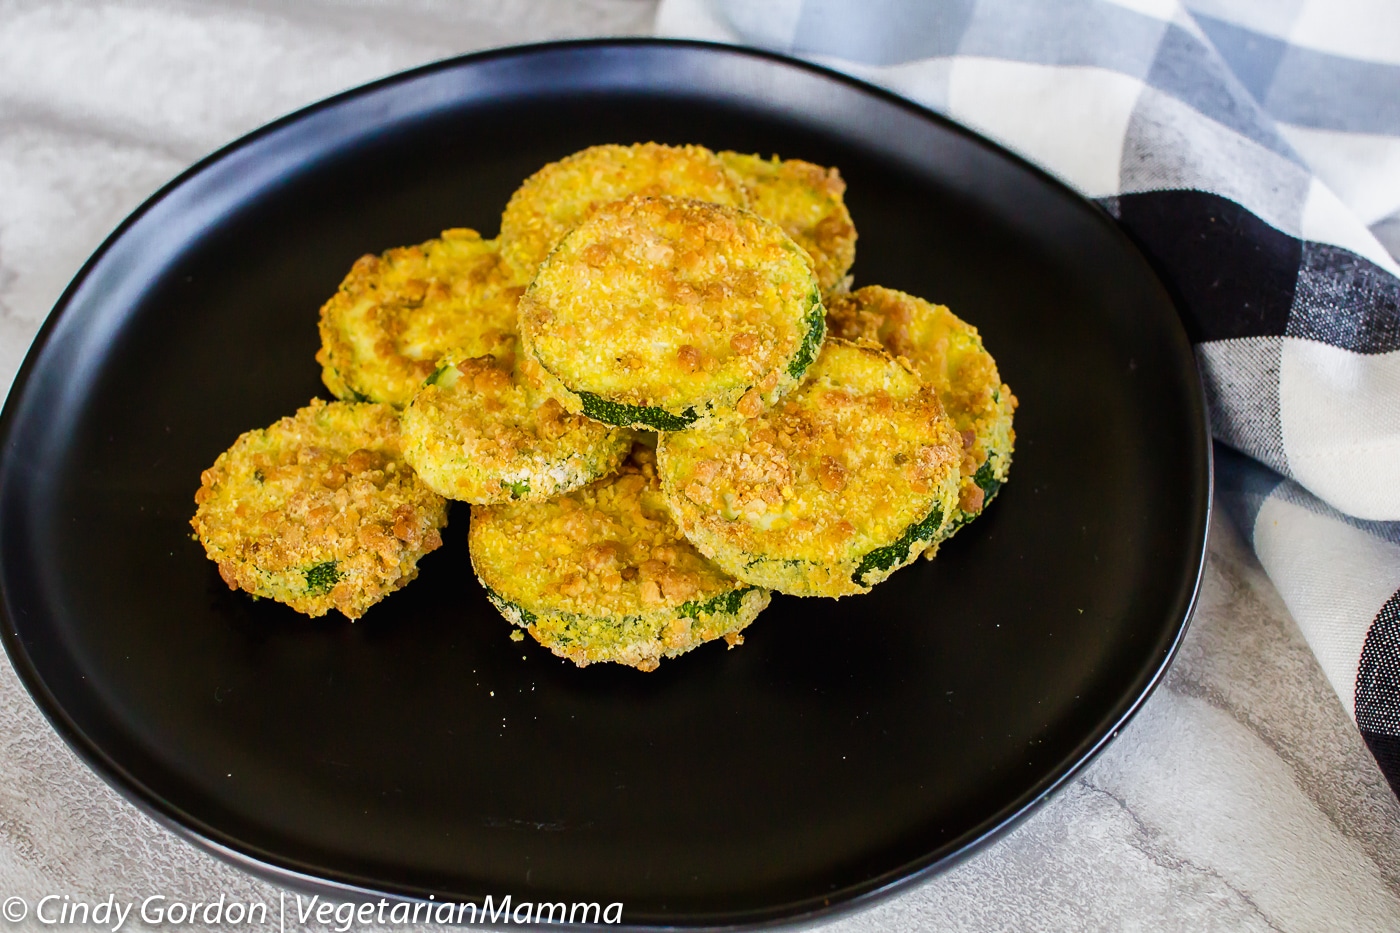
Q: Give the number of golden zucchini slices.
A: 9